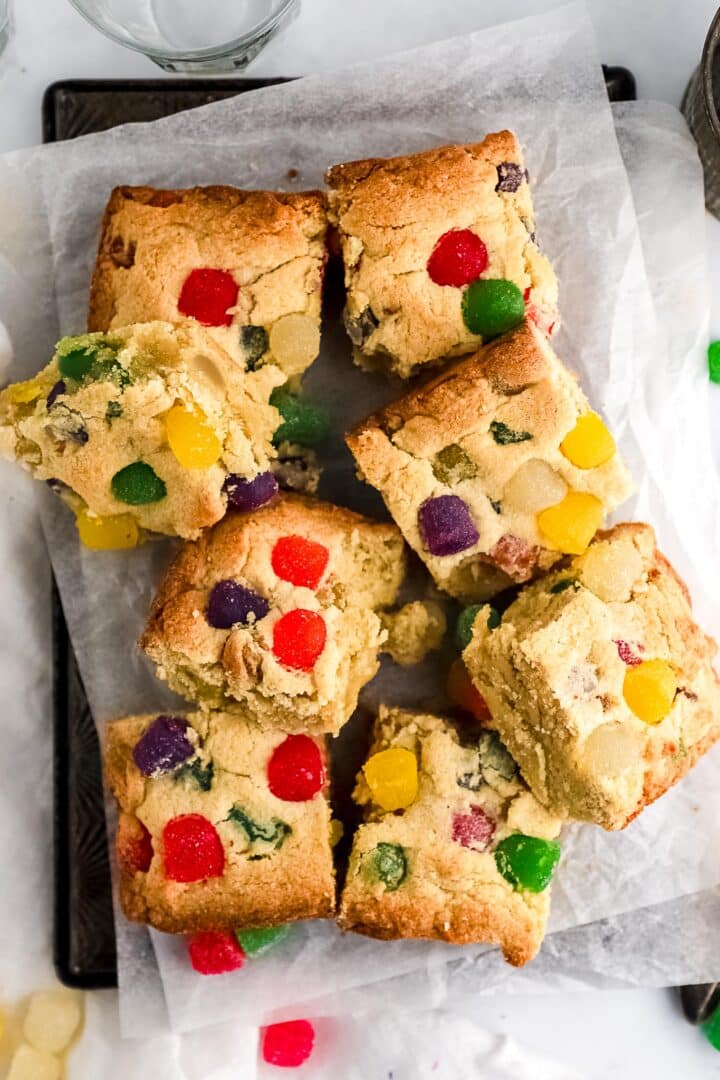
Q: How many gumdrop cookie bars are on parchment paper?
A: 8